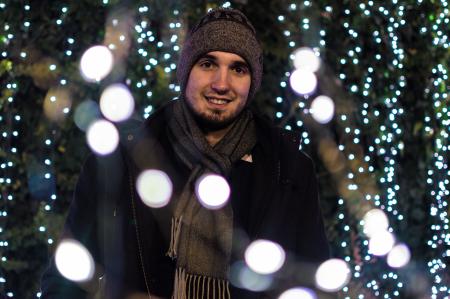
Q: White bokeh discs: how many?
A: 15